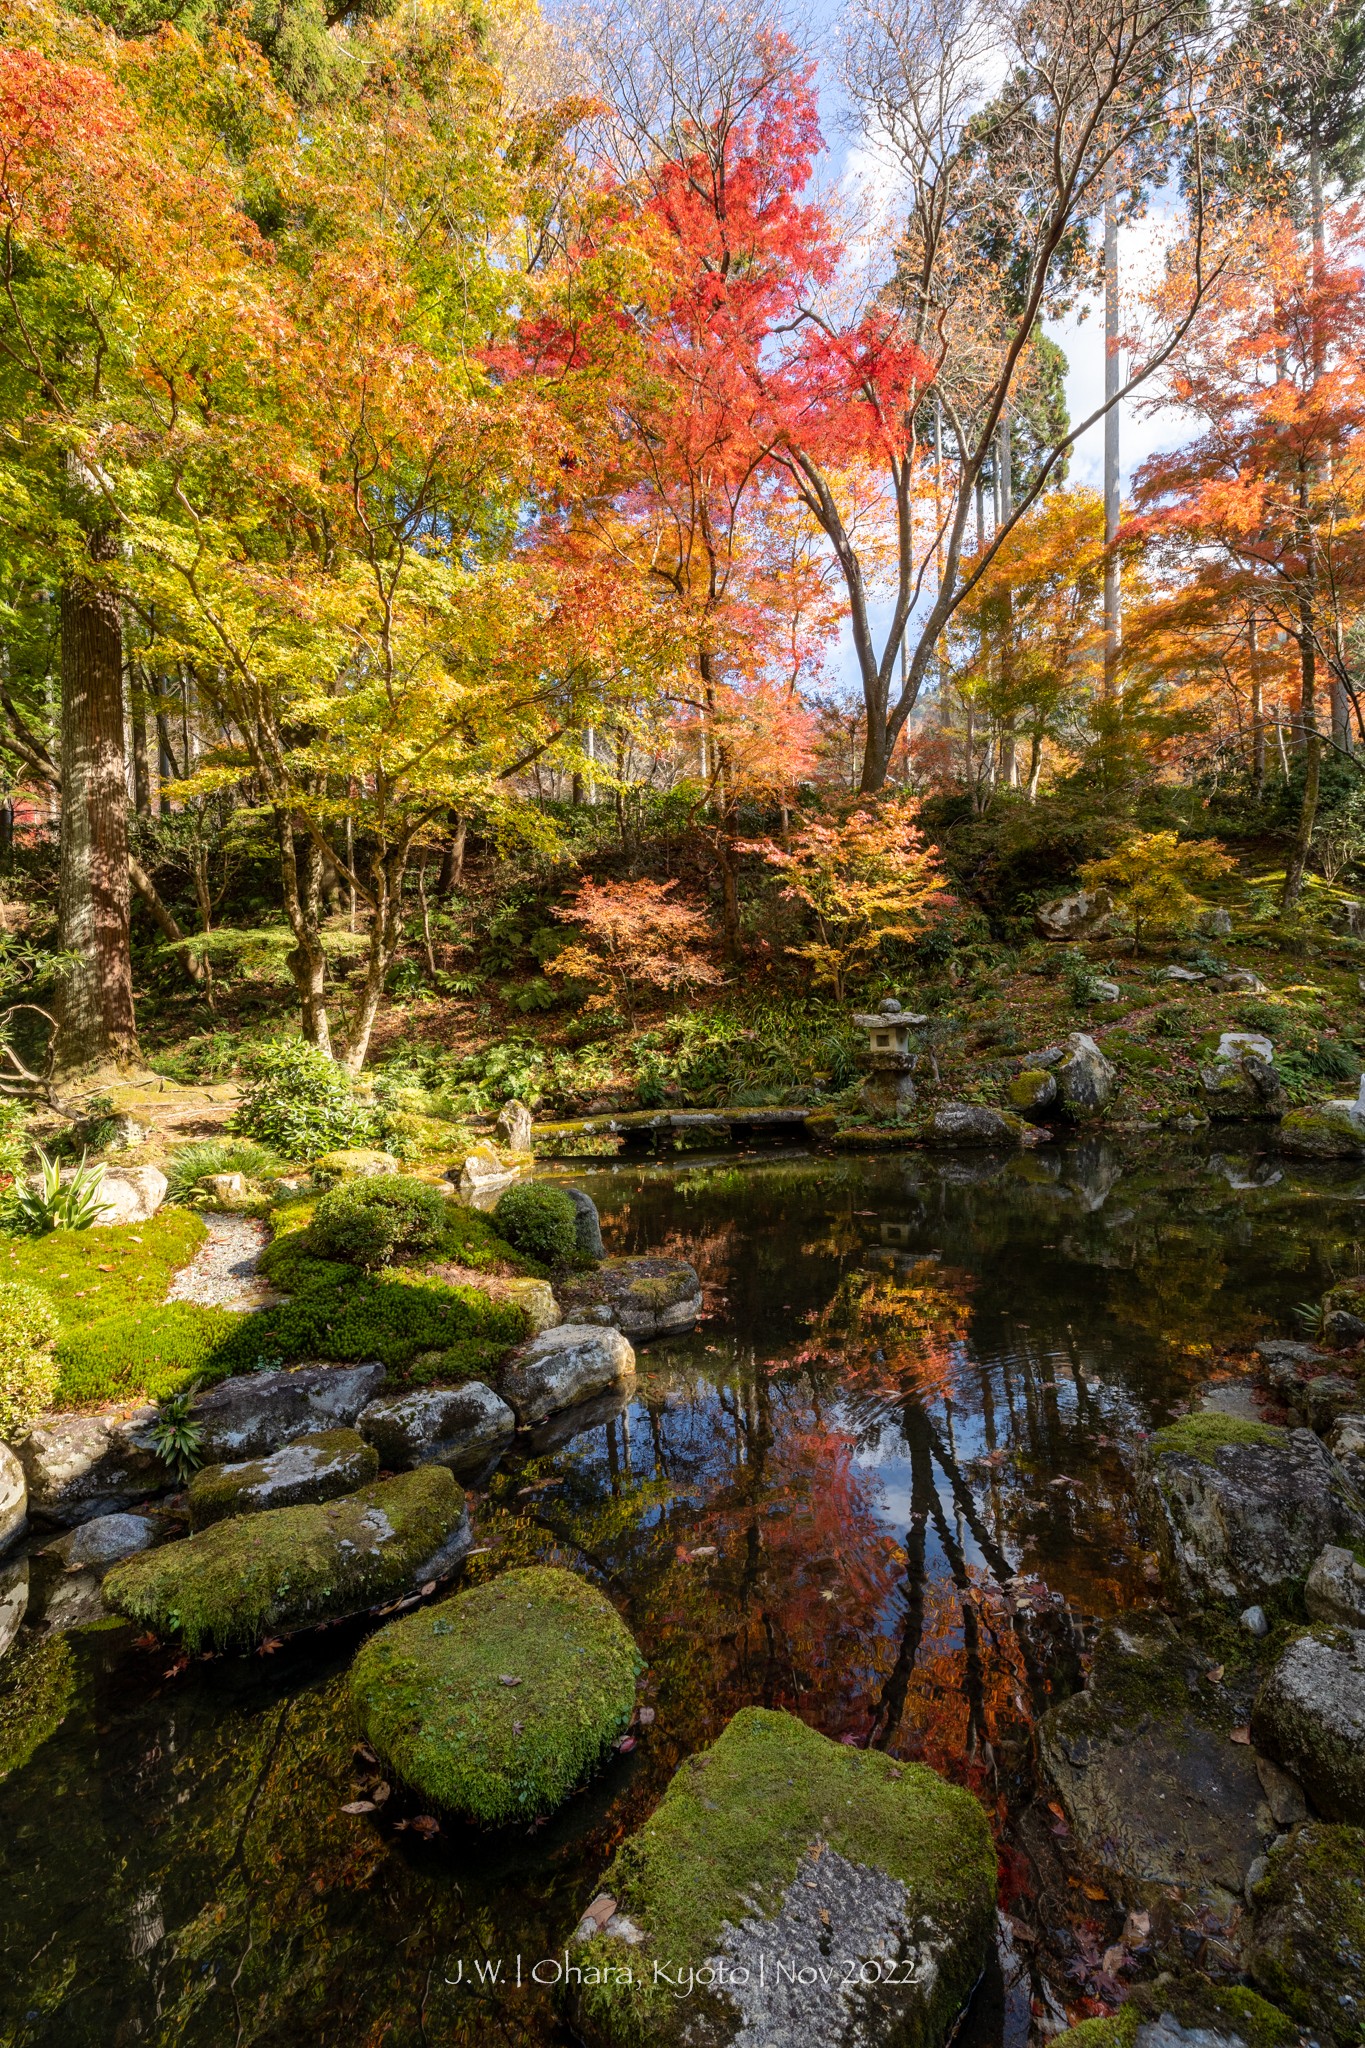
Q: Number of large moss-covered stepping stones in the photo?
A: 3